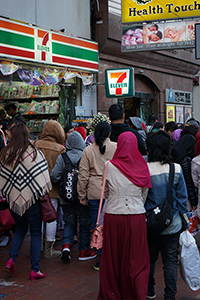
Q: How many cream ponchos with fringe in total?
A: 1